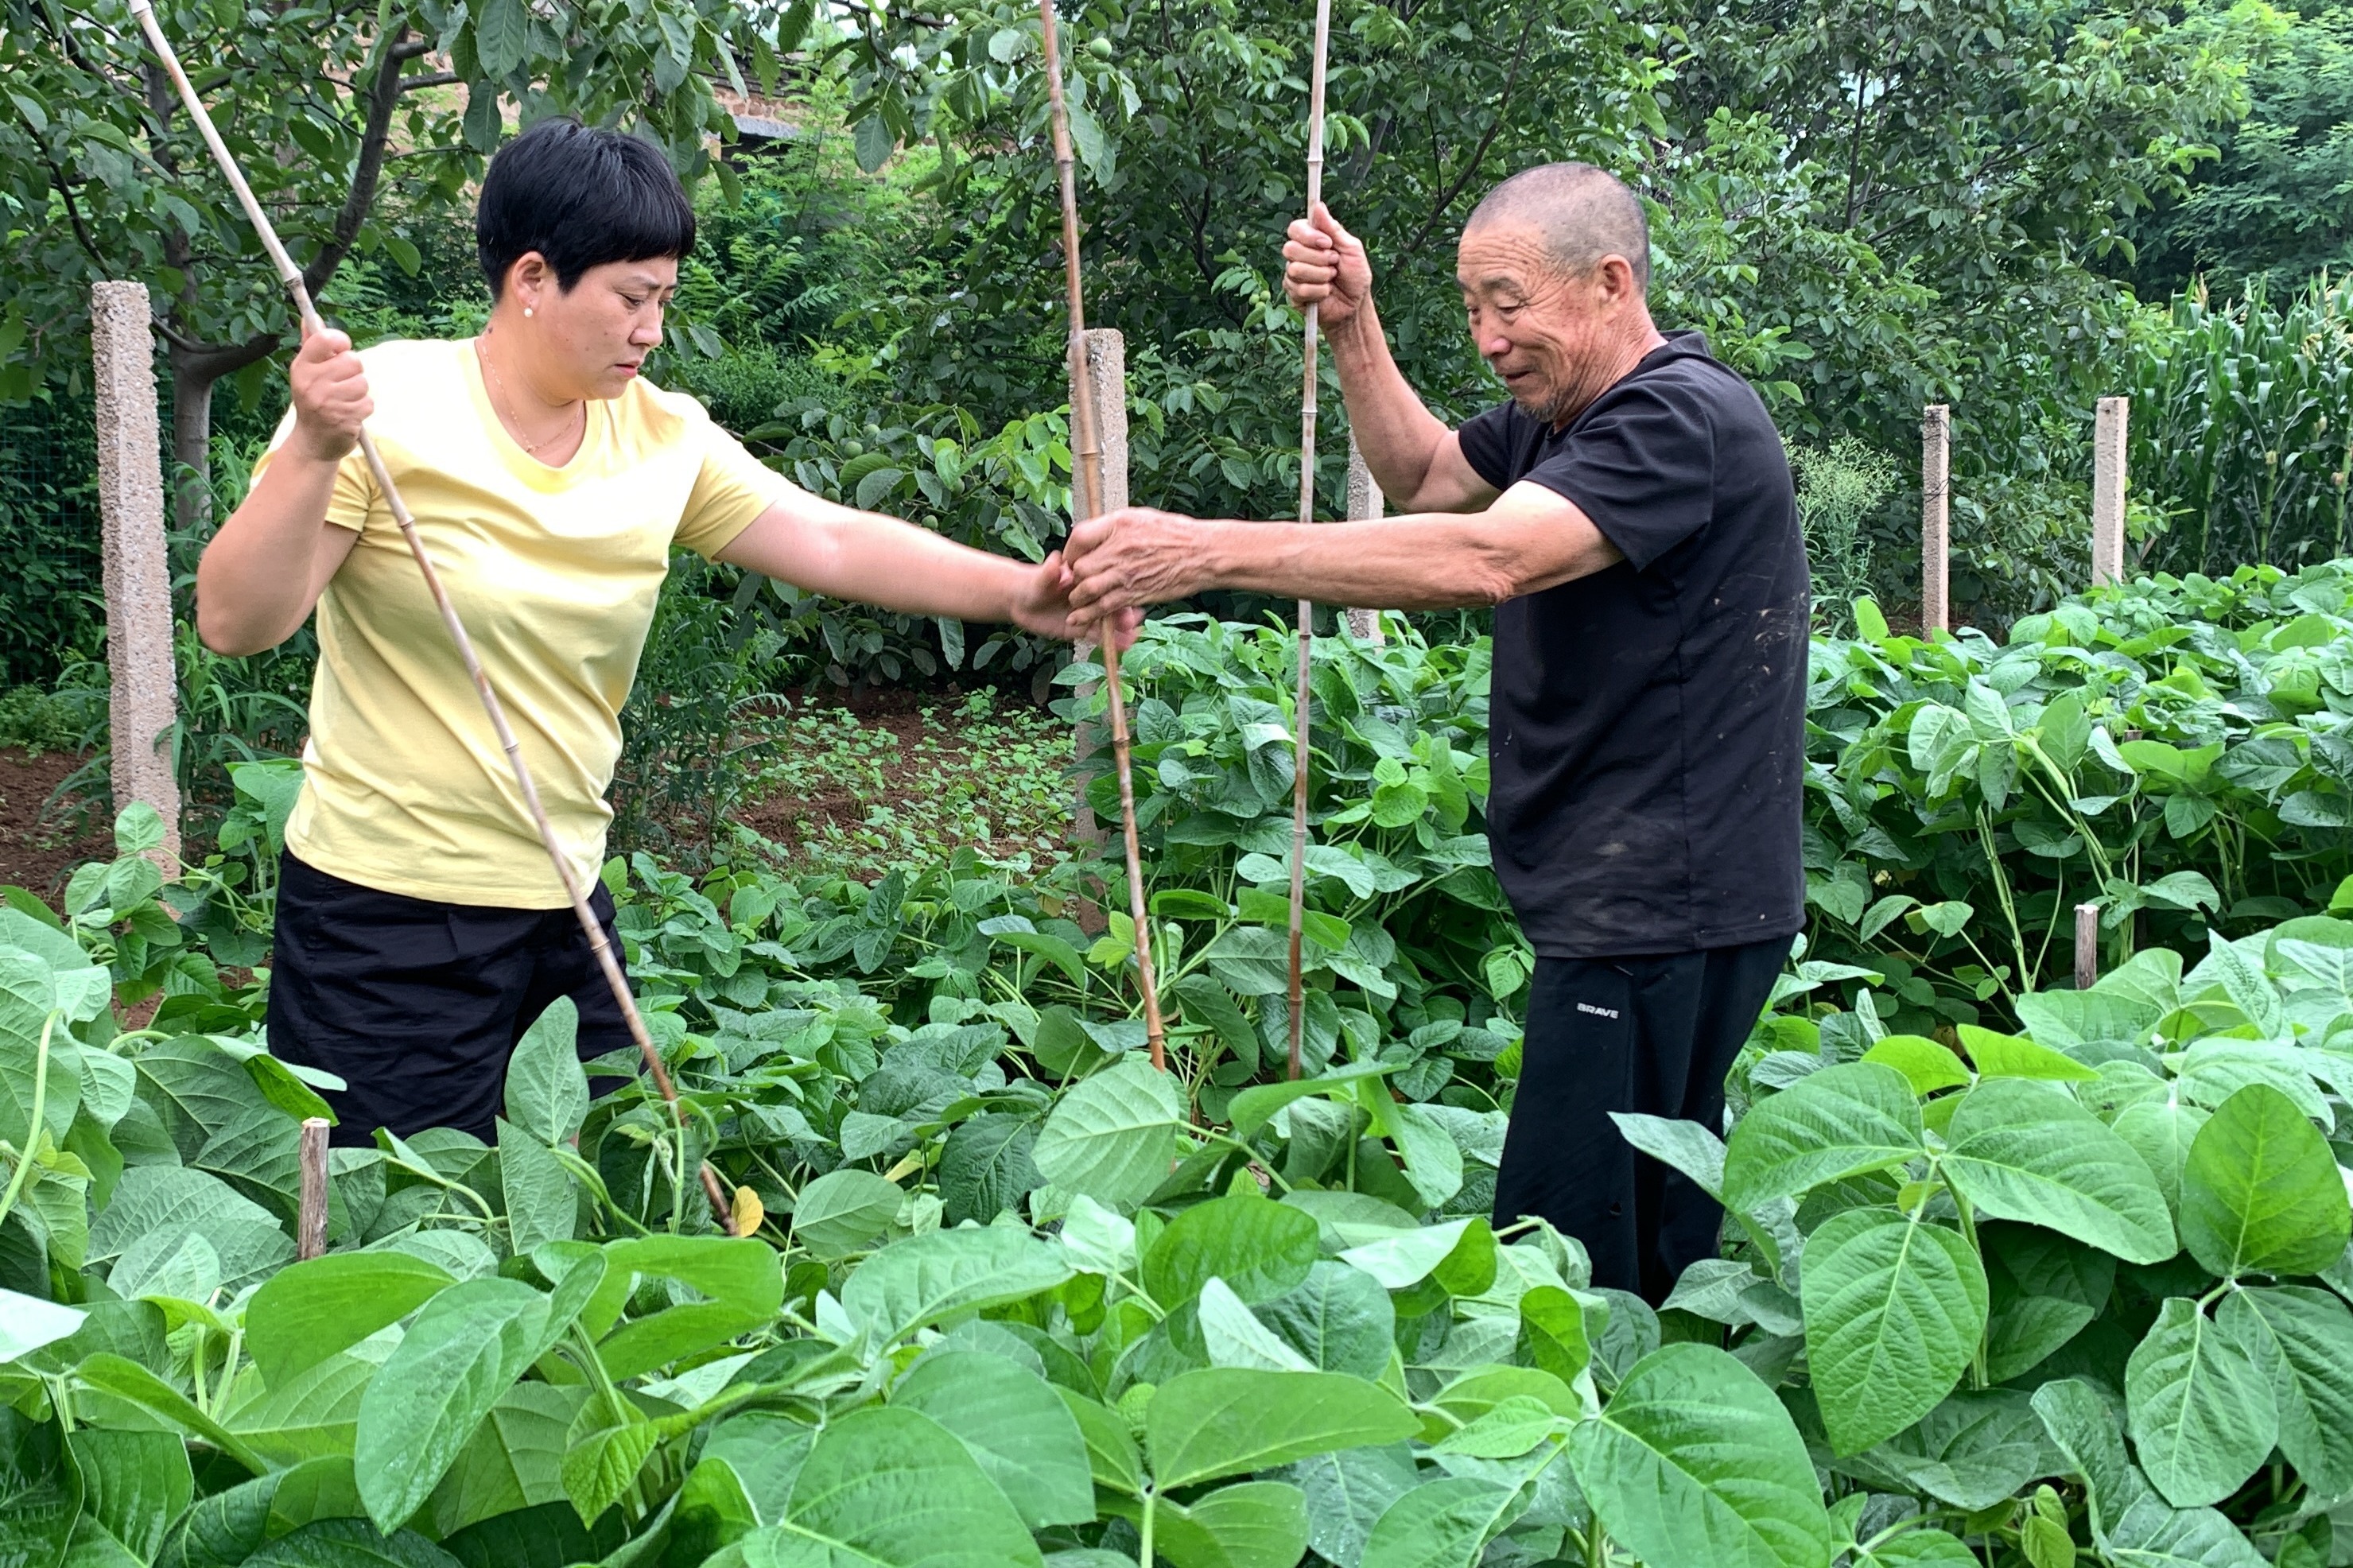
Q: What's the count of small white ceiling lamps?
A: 0